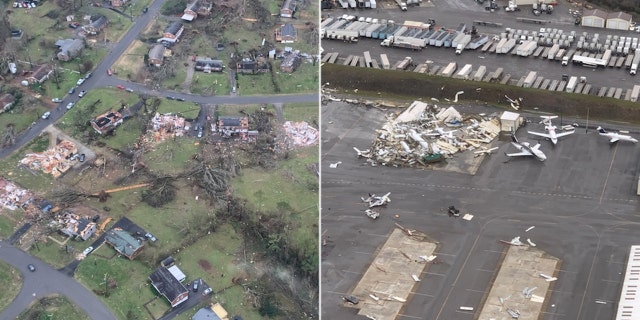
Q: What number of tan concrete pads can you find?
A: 2